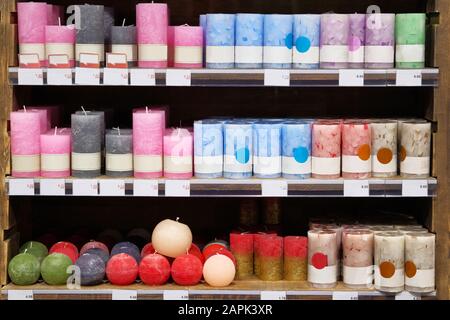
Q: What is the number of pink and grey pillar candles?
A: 12